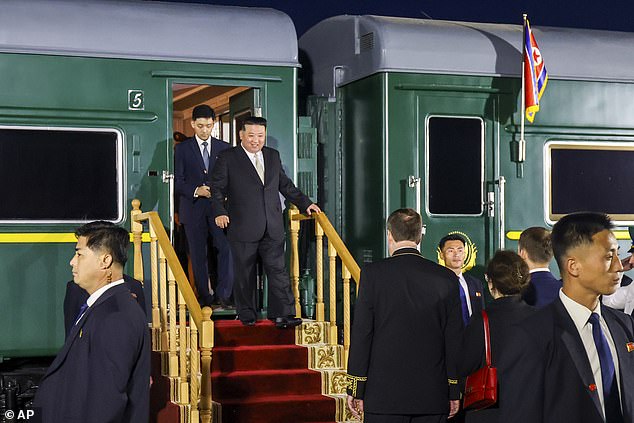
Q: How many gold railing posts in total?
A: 11